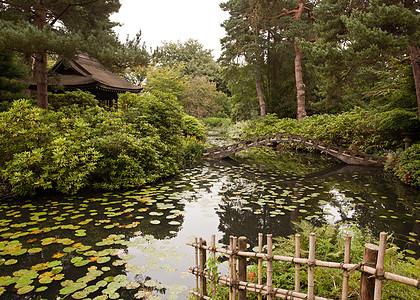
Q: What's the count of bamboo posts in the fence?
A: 11